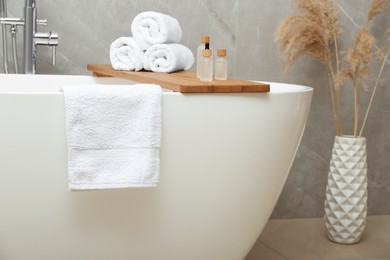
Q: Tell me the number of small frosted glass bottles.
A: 3